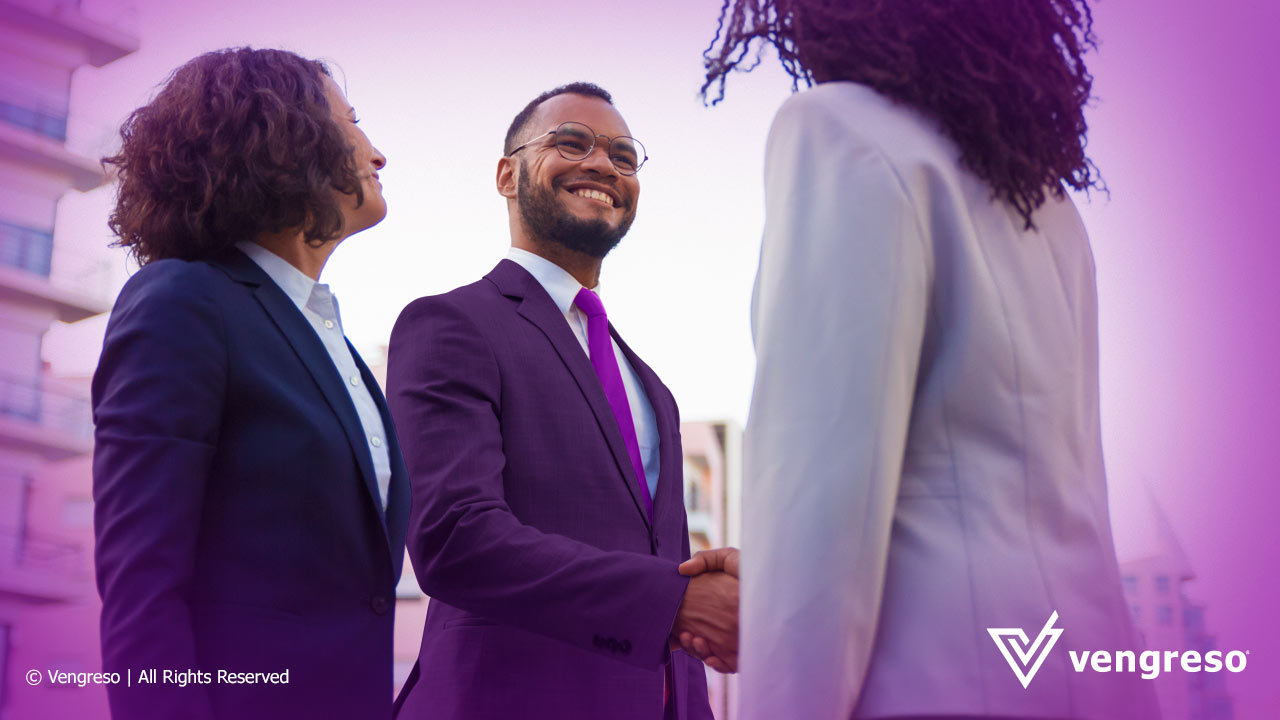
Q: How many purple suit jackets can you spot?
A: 1